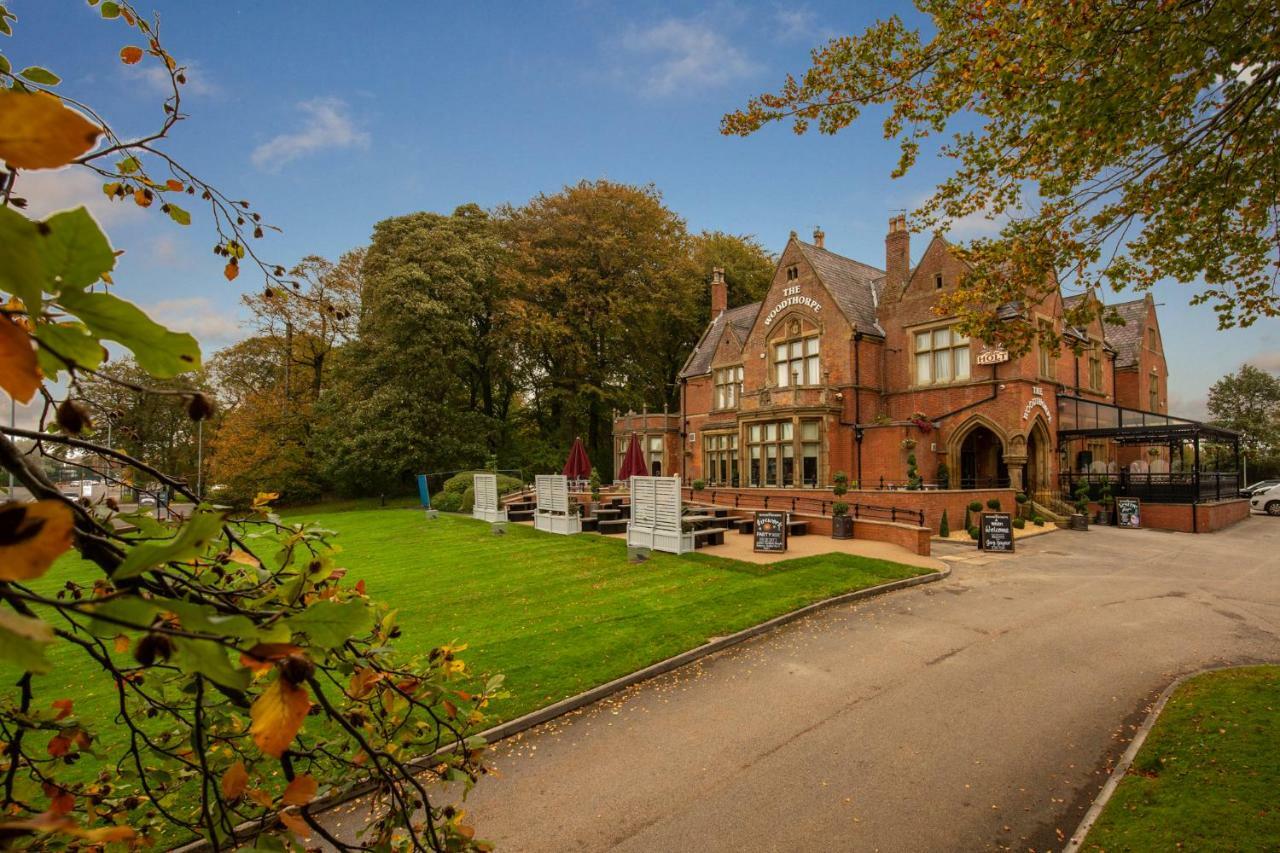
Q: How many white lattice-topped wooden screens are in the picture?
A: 3